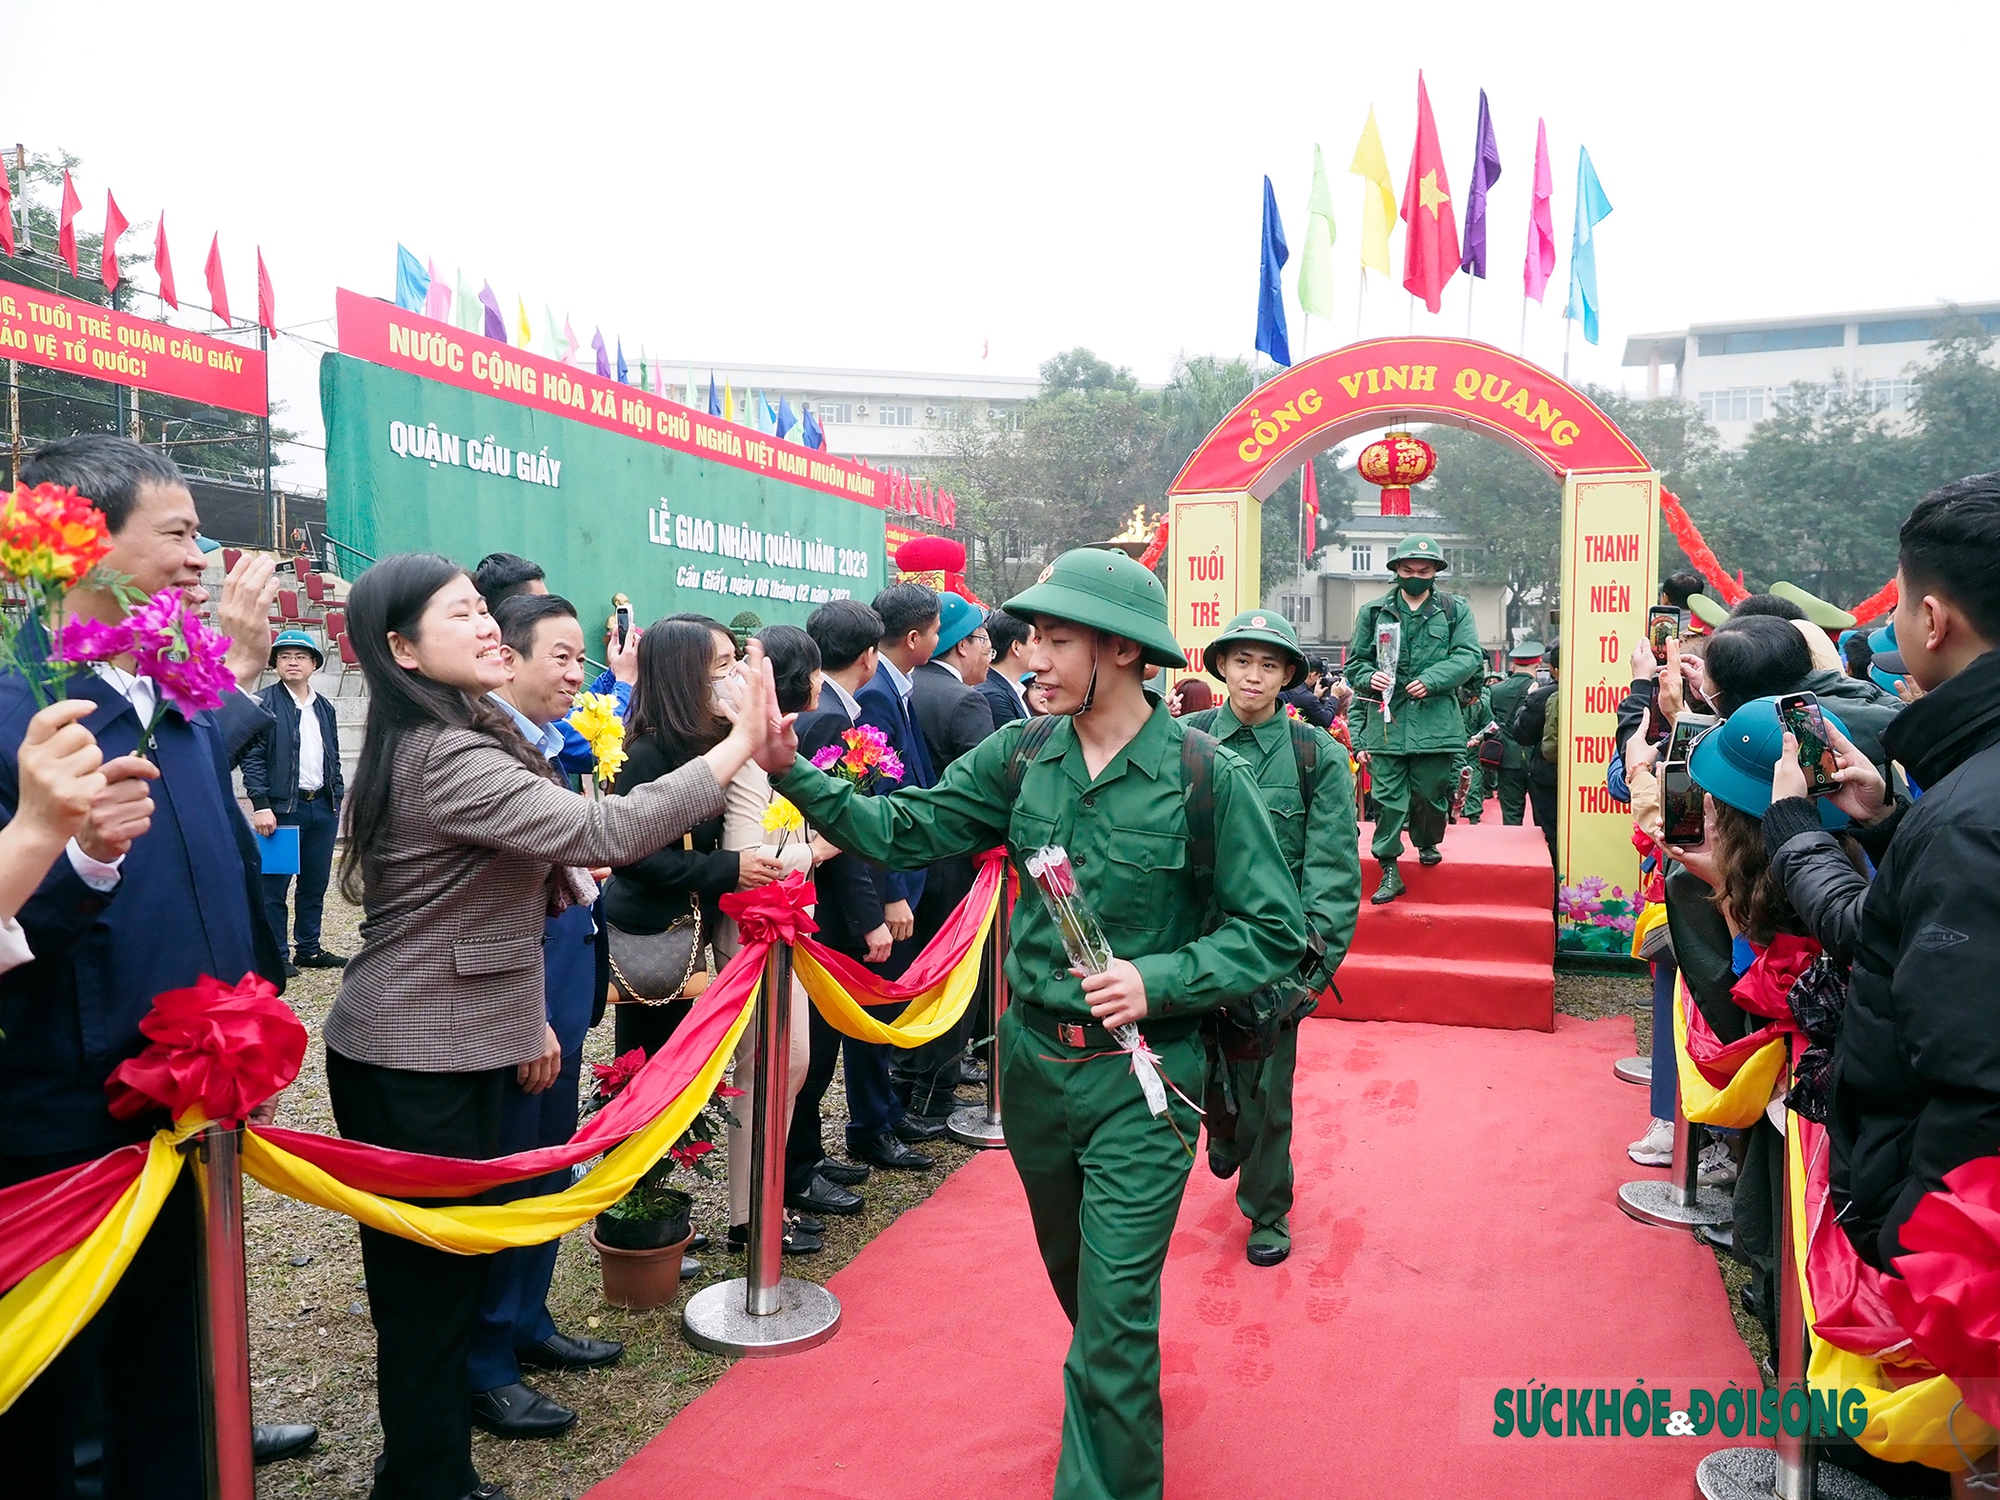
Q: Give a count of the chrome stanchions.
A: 6